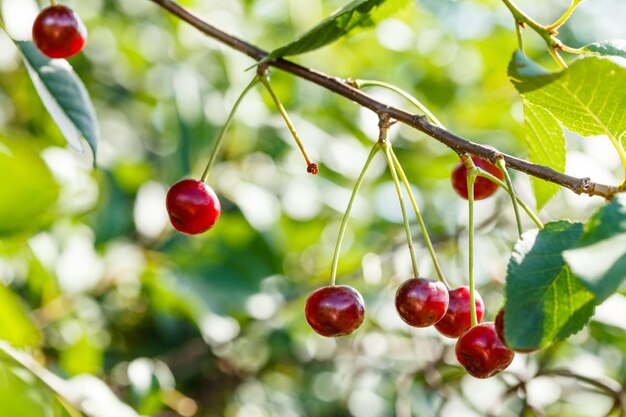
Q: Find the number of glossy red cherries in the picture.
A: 8